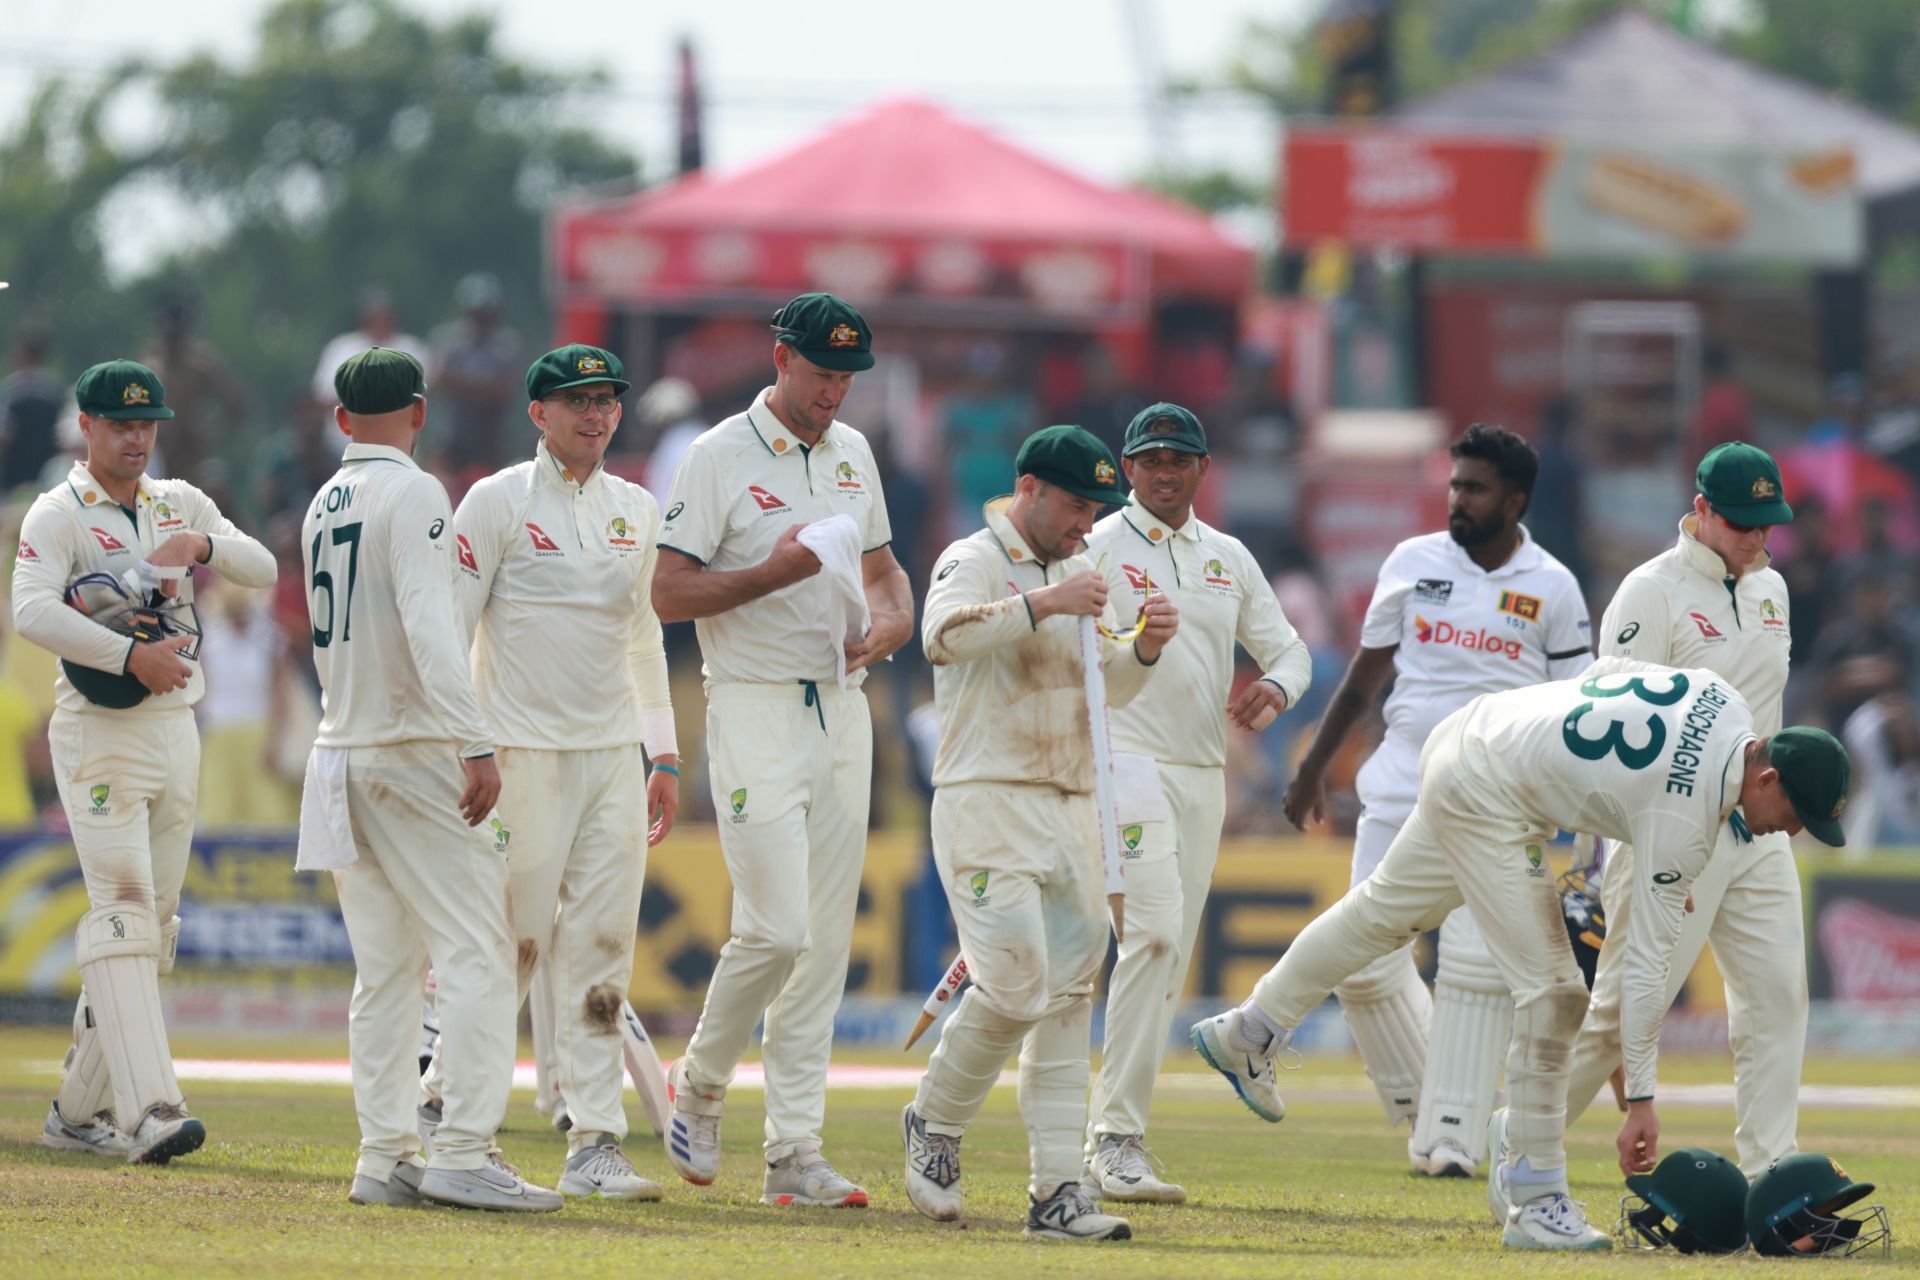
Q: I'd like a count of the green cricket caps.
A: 8